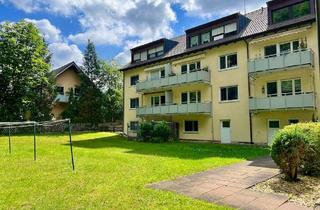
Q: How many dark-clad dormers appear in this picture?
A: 3